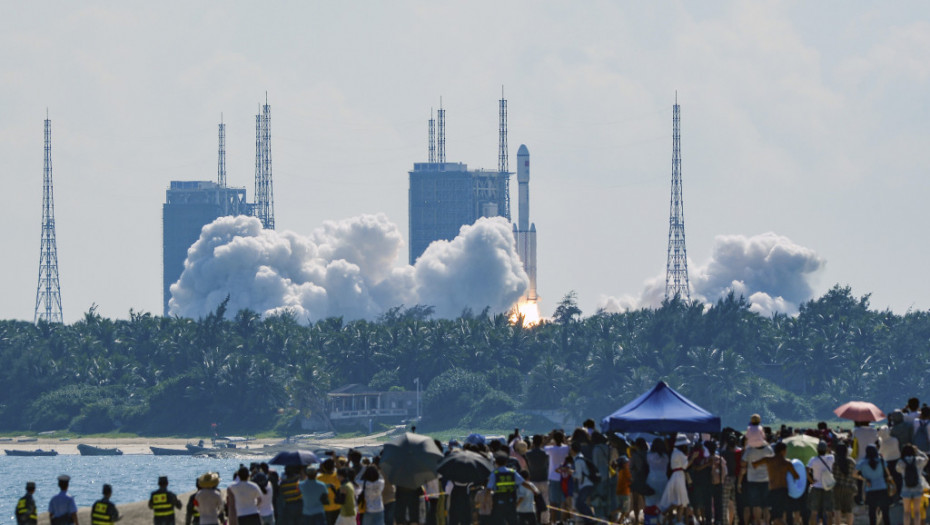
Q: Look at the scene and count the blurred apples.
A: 0